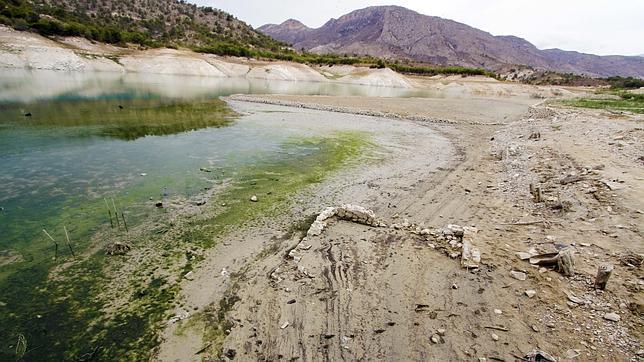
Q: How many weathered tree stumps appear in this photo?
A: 3